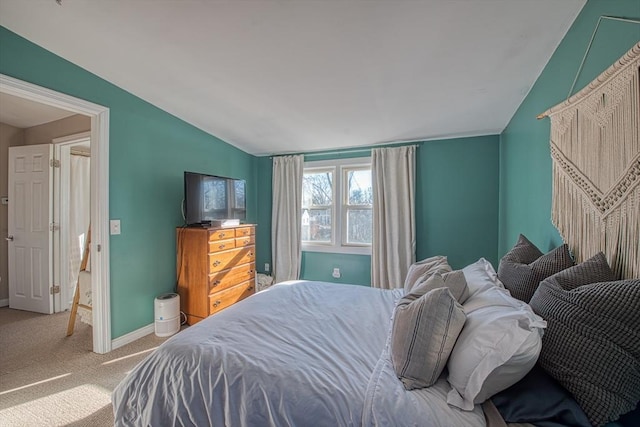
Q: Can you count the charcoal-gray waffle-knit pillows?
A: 2